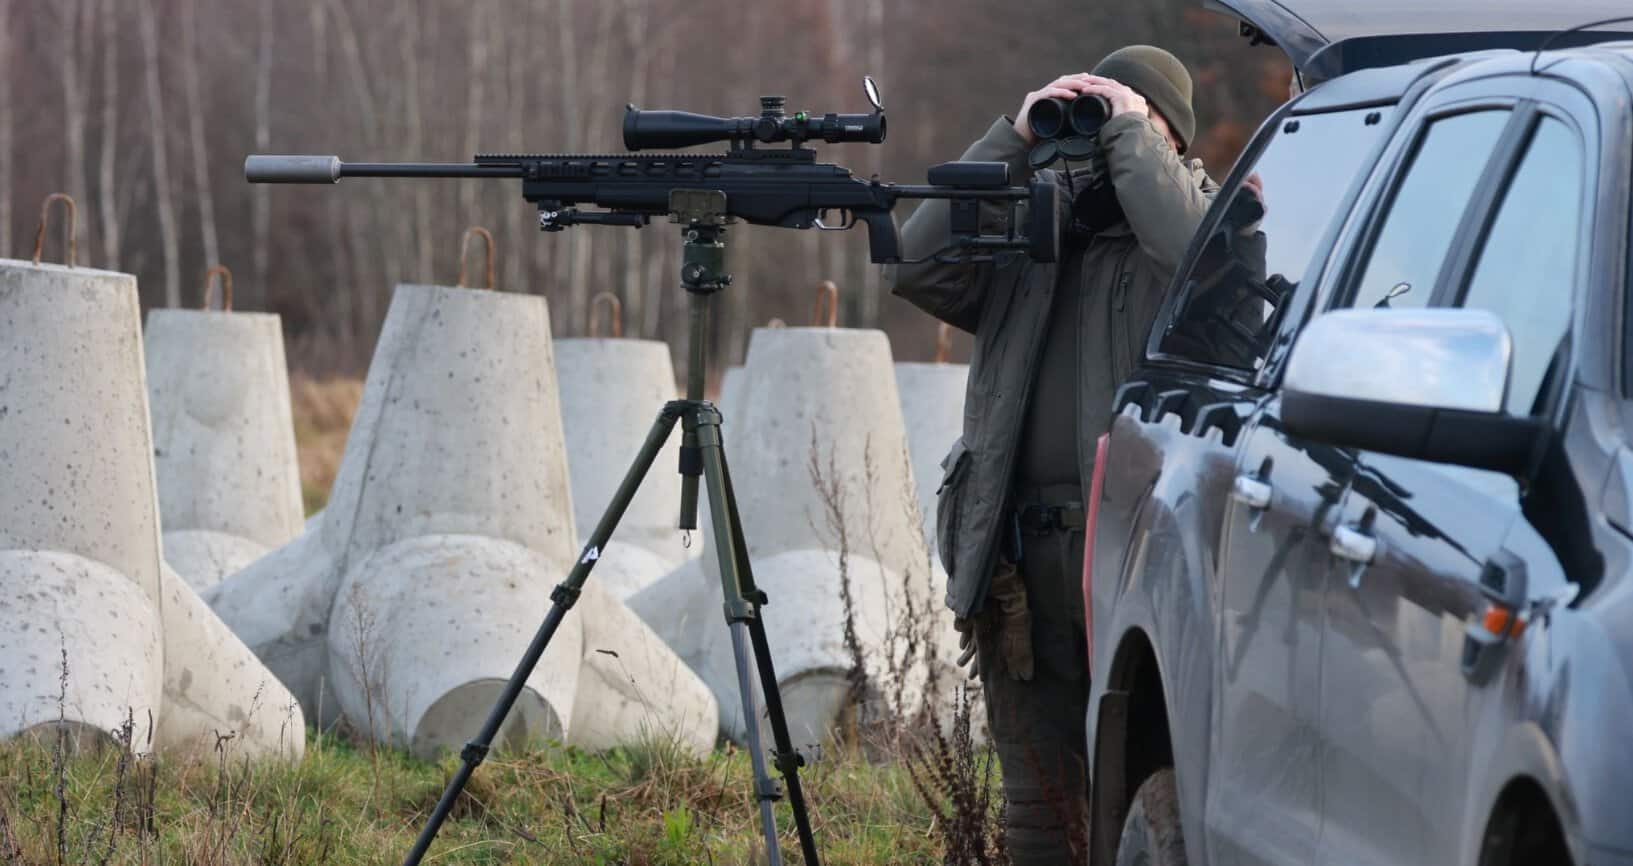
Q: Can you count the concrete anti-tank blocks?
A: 7